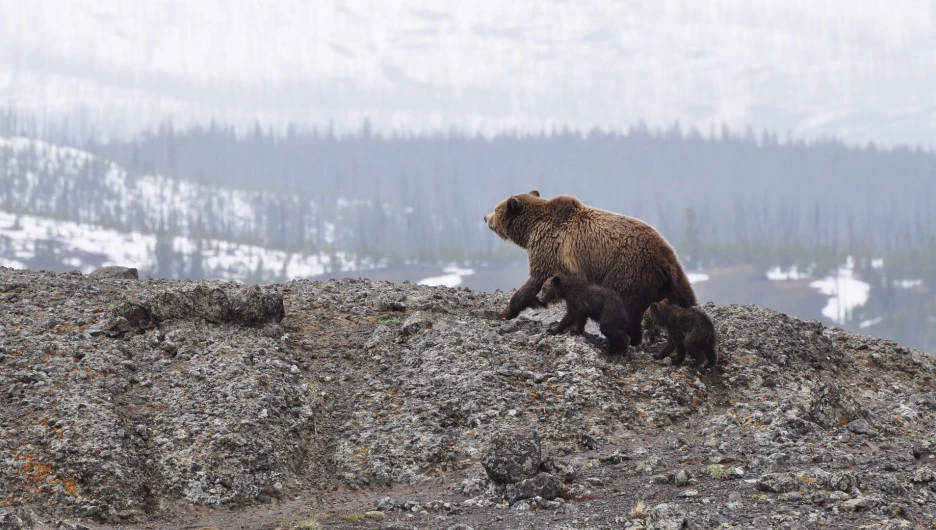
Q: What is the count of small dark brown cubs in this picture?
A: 2